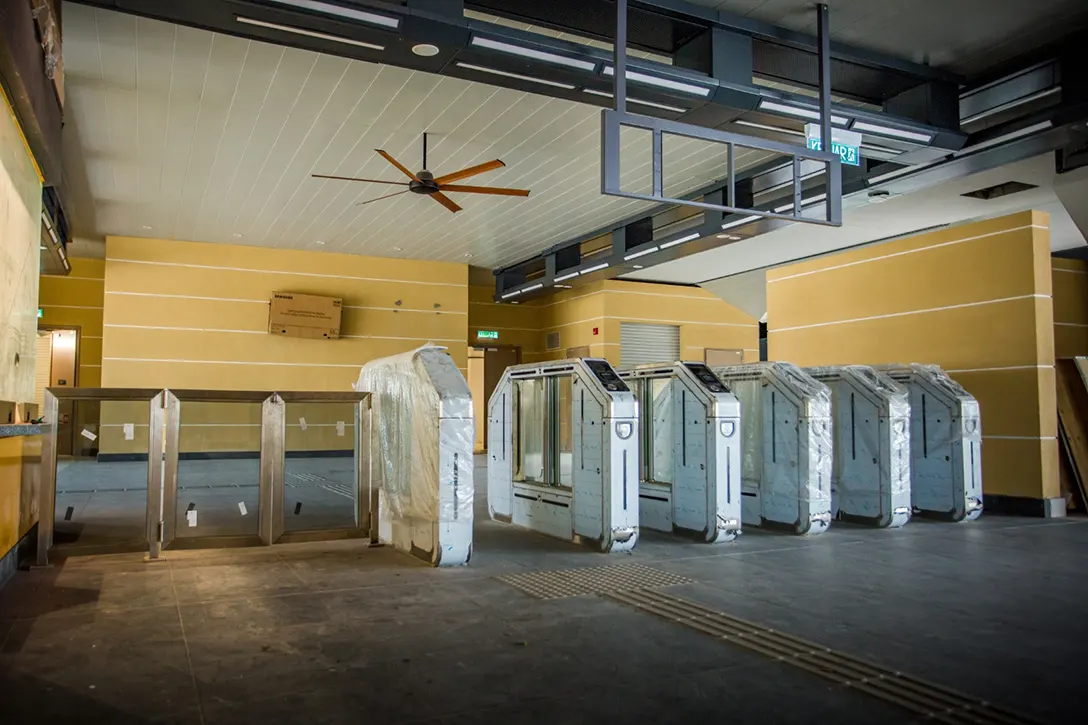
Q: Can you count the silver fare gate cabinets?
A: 6